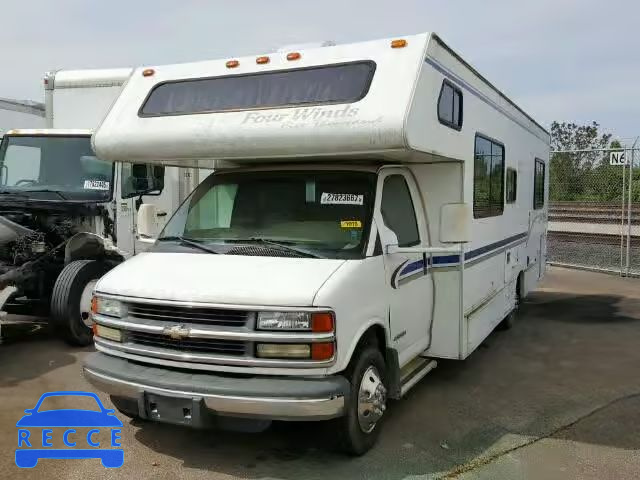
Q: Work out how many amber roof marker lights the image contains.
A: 5